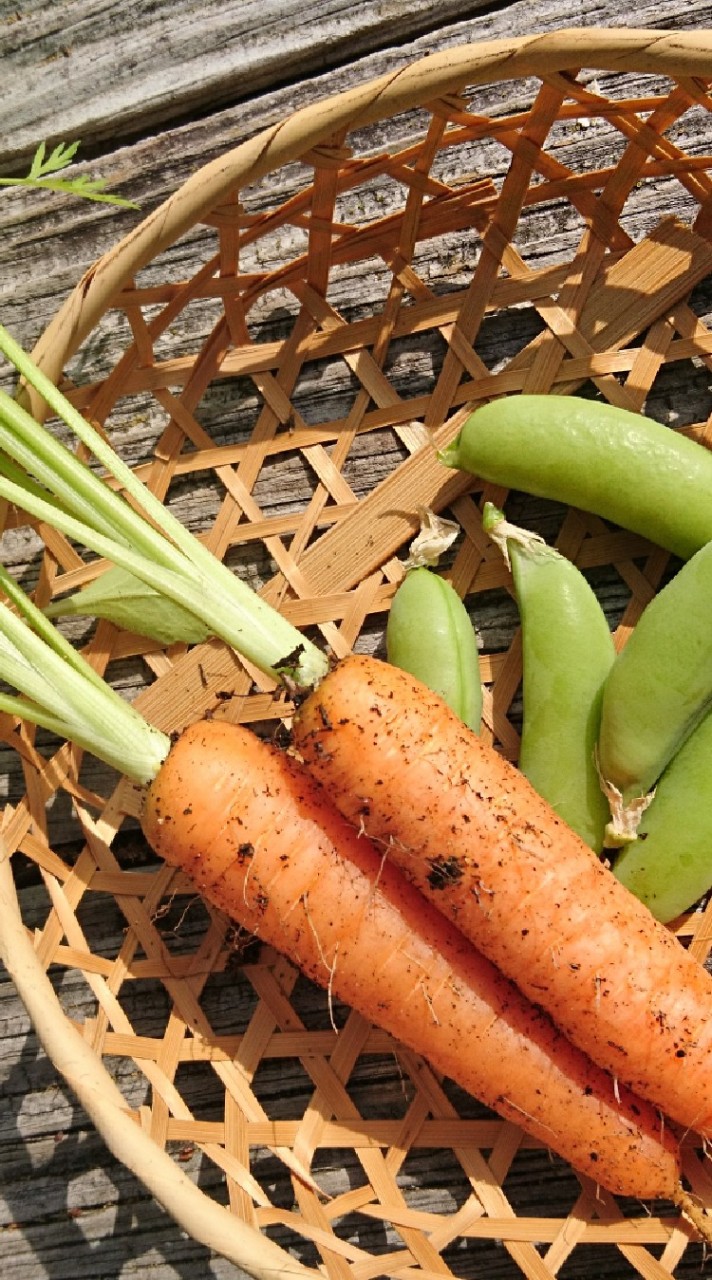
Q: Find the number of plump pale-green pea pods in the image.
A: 5